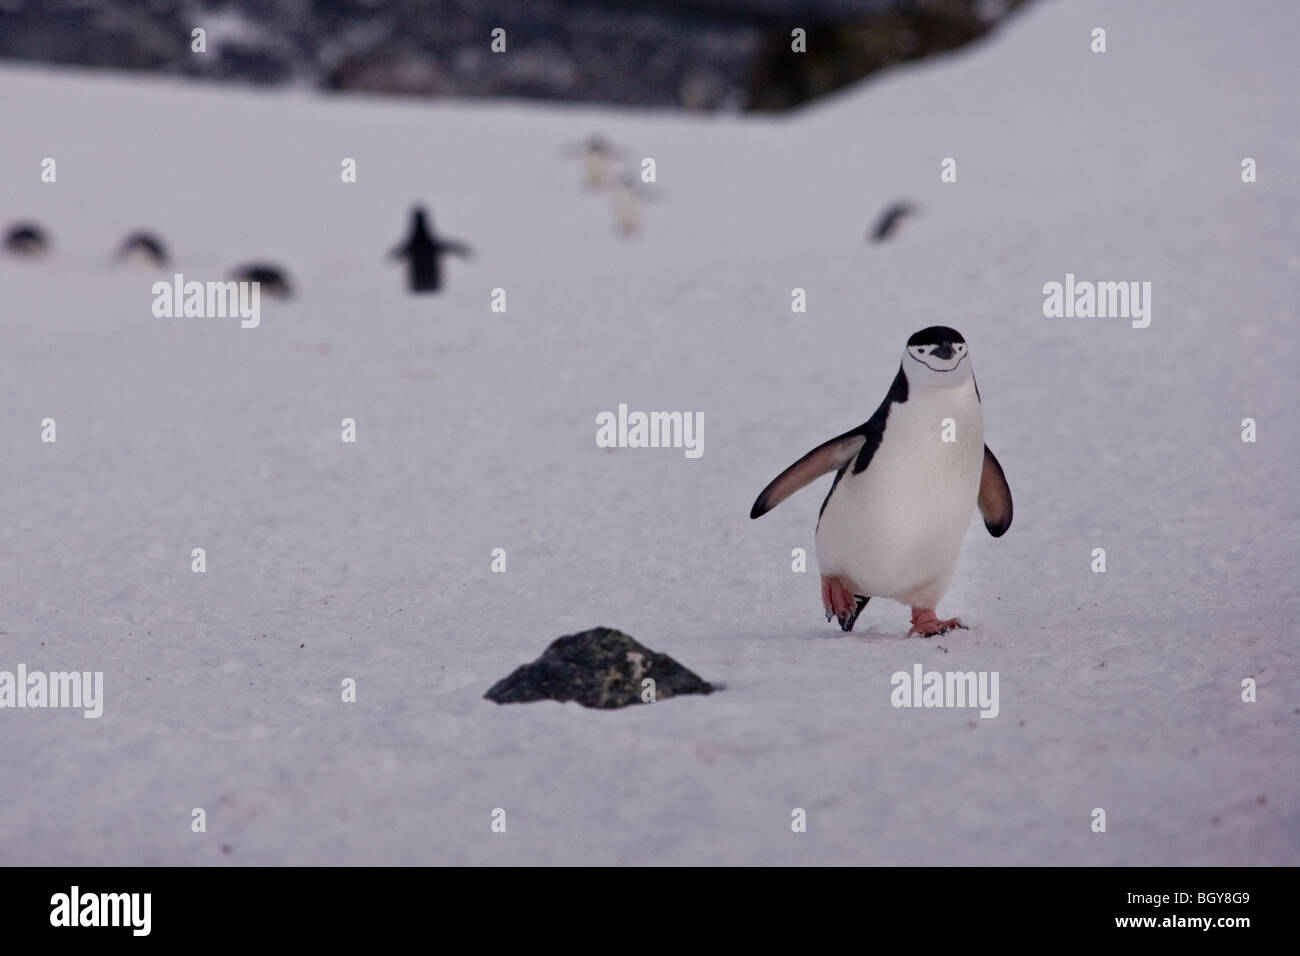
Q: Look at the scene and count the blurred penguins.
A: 7